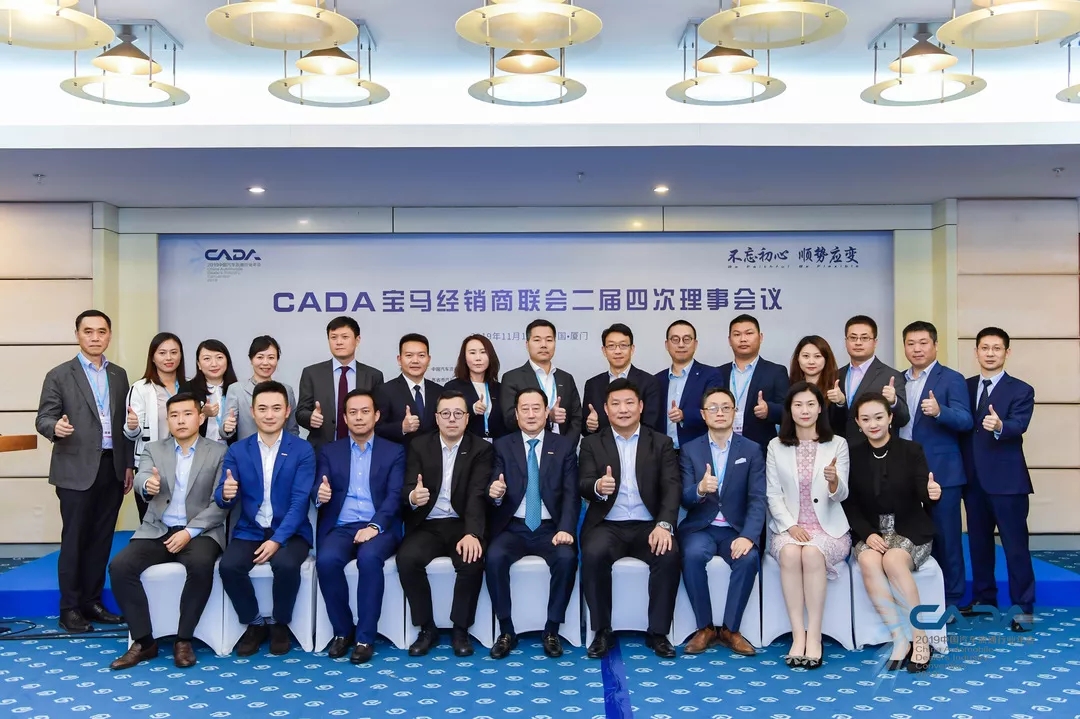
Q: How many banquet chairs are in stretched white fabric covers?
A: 9